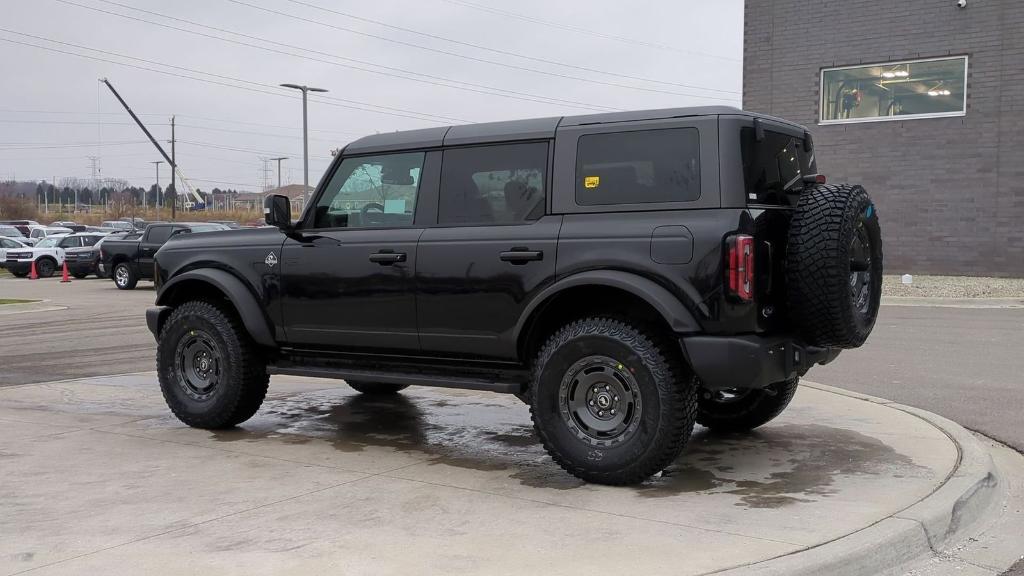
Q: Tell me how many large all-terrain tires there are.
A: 5